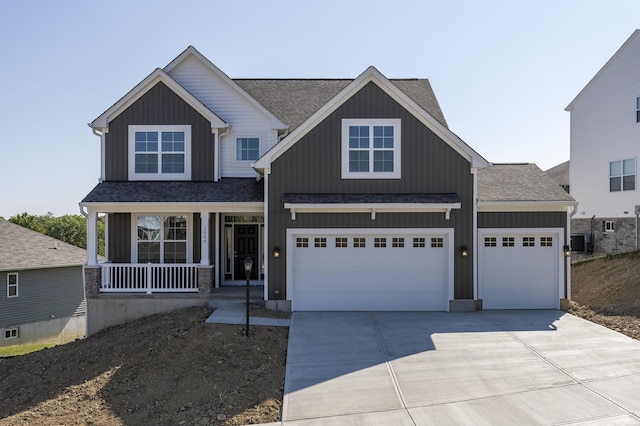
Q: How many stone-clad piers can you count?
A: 2